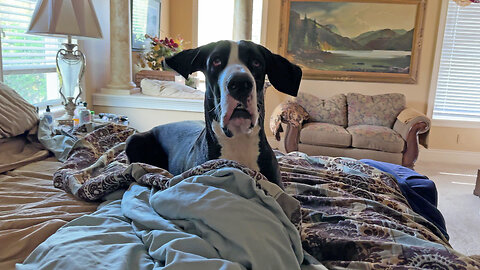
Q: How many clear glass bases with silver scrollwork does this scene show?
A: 1